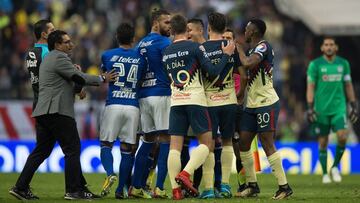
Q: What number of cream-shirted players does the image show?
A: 3